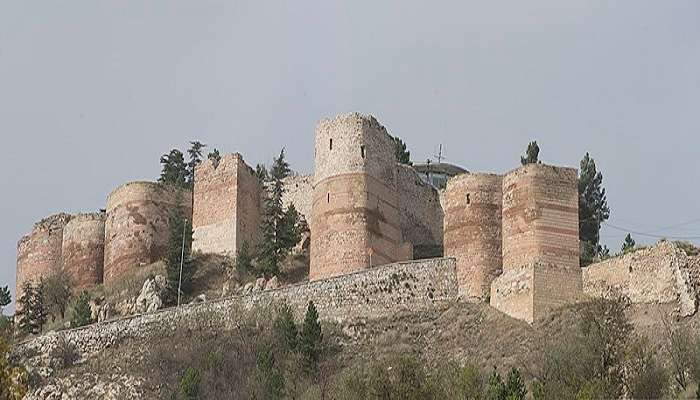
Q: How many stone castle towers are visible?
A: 7